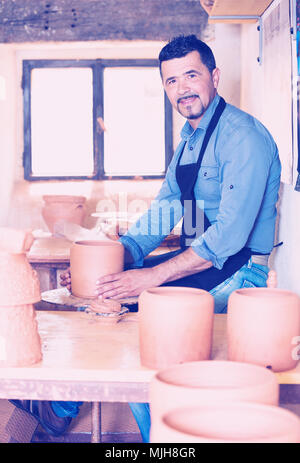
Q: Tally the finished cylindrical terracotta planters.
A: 4